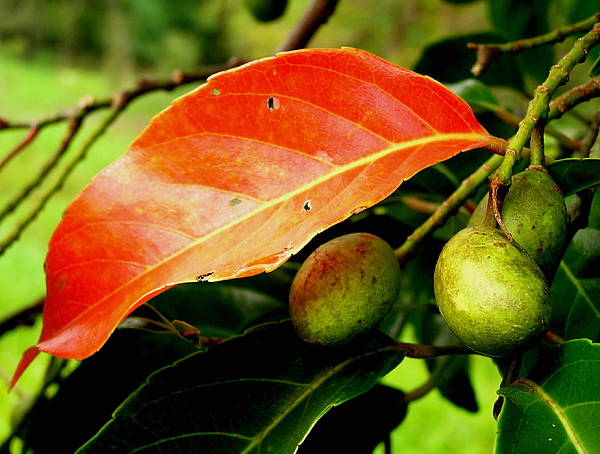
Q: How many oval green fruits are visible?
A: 3